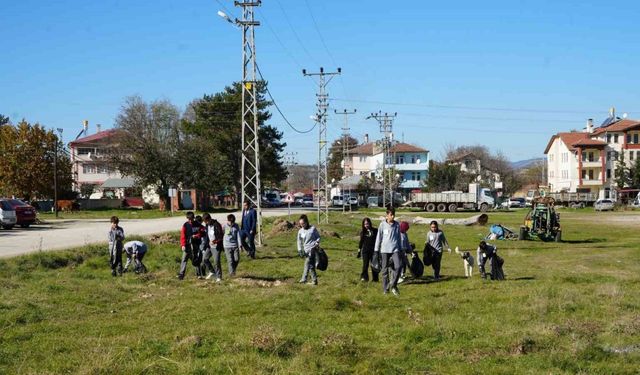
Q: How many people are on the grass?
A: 13